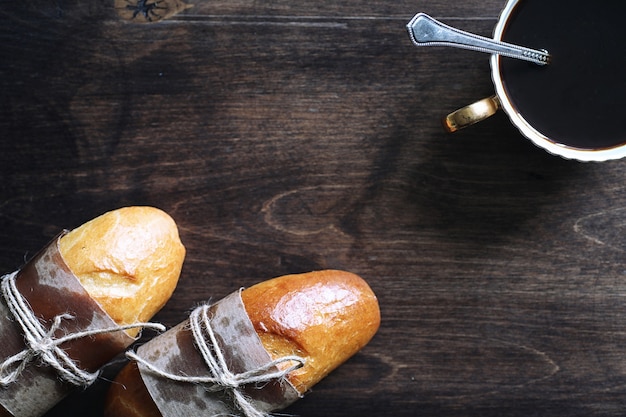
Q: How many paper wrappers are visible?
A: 2